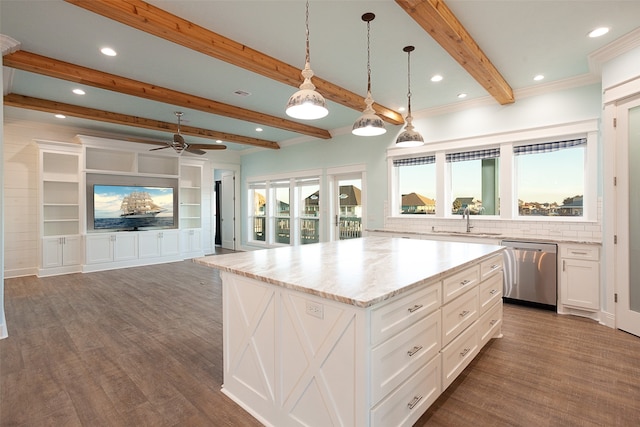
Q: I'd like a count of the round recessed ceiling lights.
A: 10